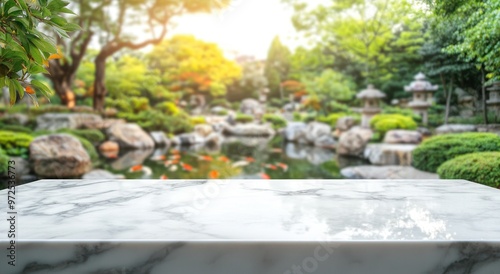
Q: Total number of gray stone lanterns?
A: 3